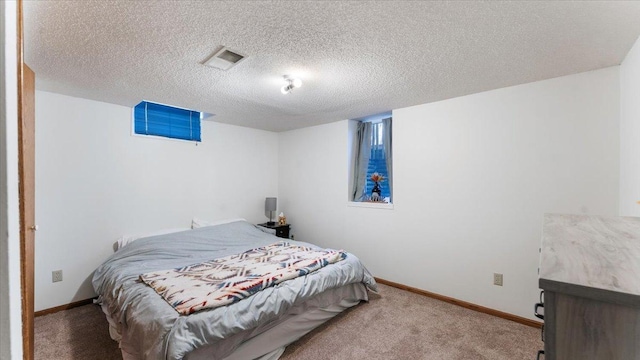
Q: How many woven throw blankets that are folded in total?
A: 1